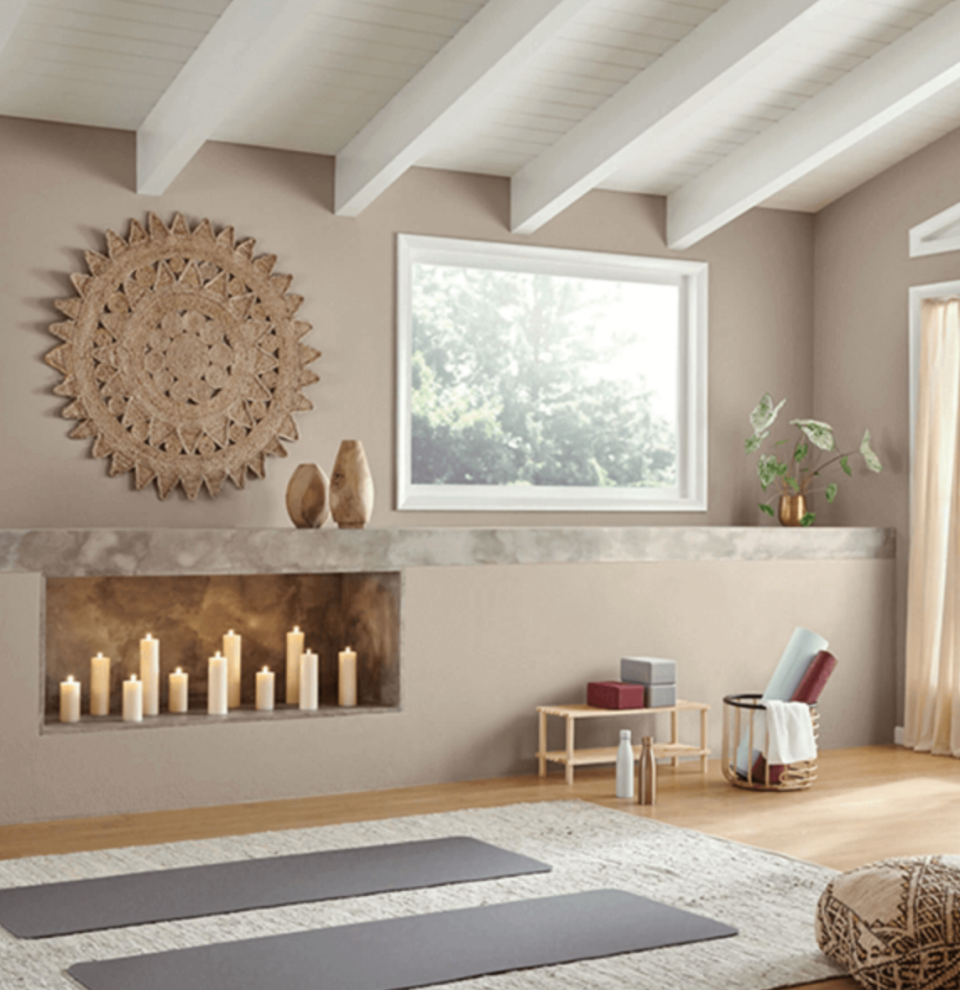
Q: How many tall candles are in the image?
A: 3